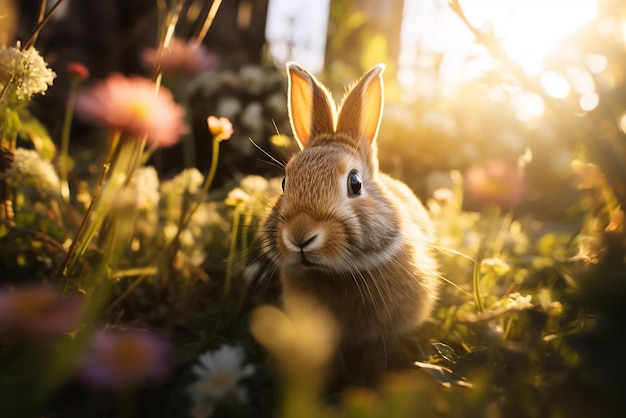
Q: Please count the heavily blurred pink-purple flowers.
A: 2